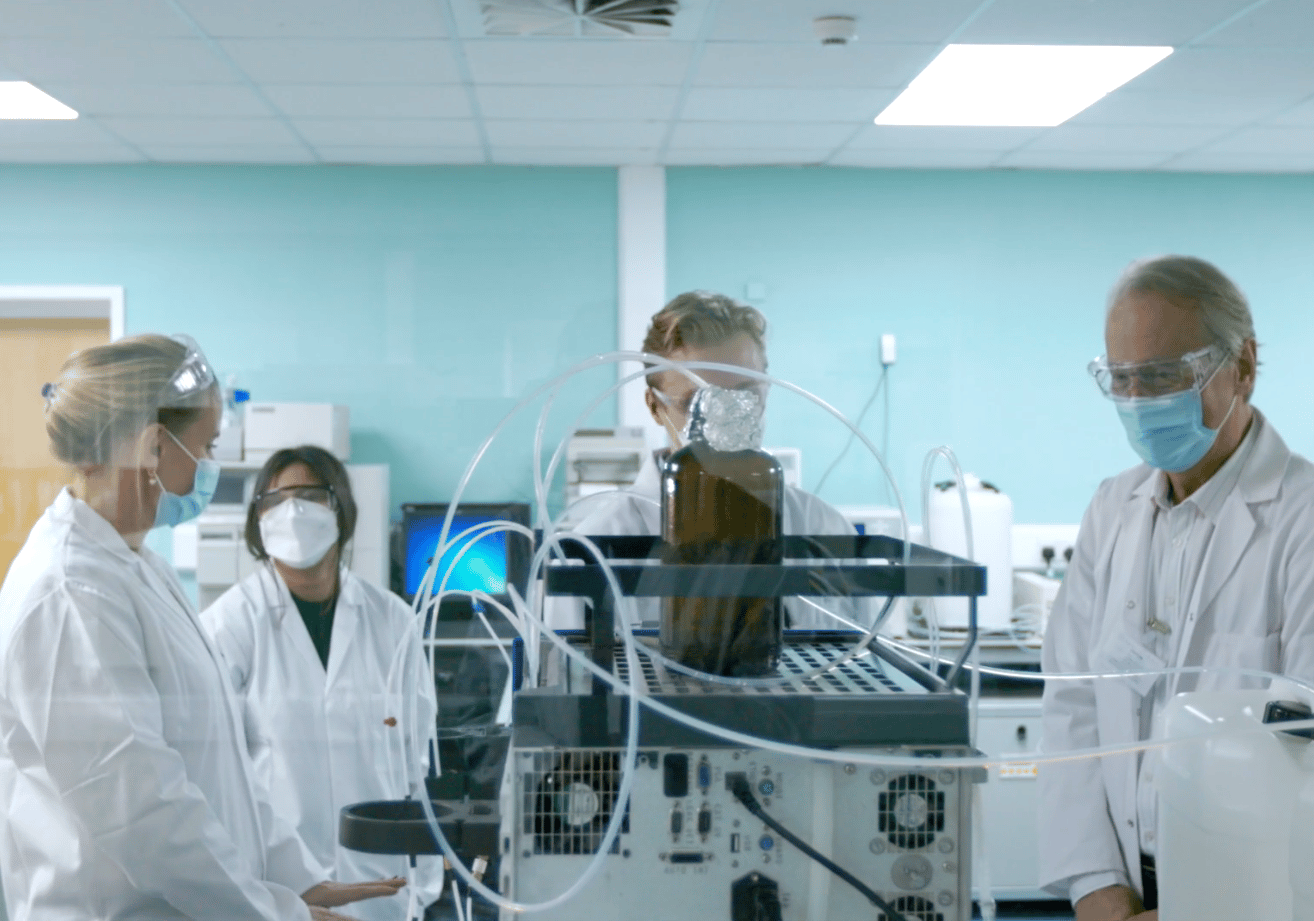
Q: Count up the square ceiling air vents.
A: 1